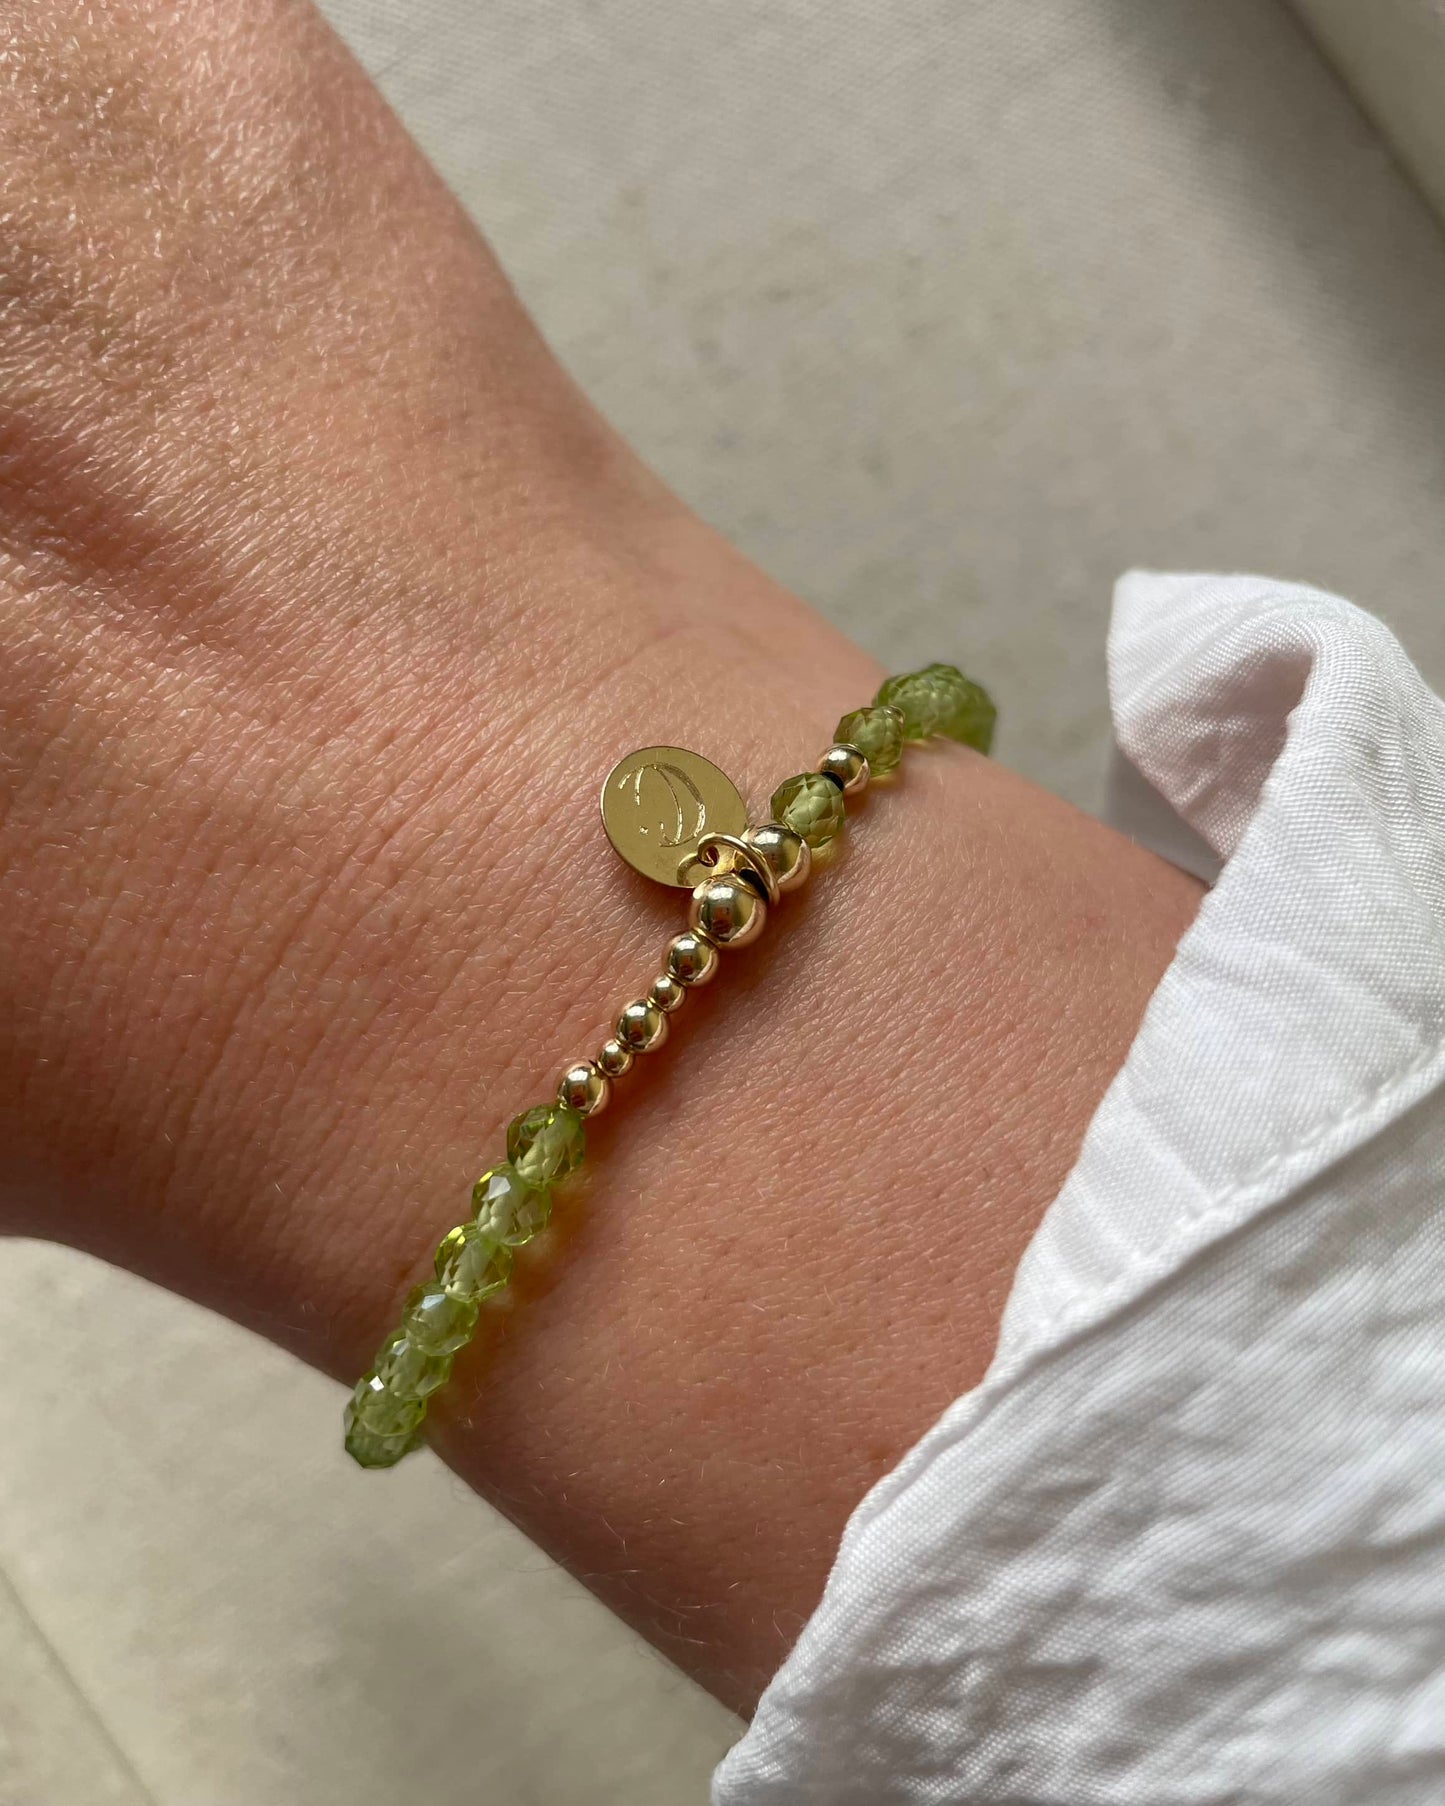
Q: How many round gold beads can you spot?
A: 8